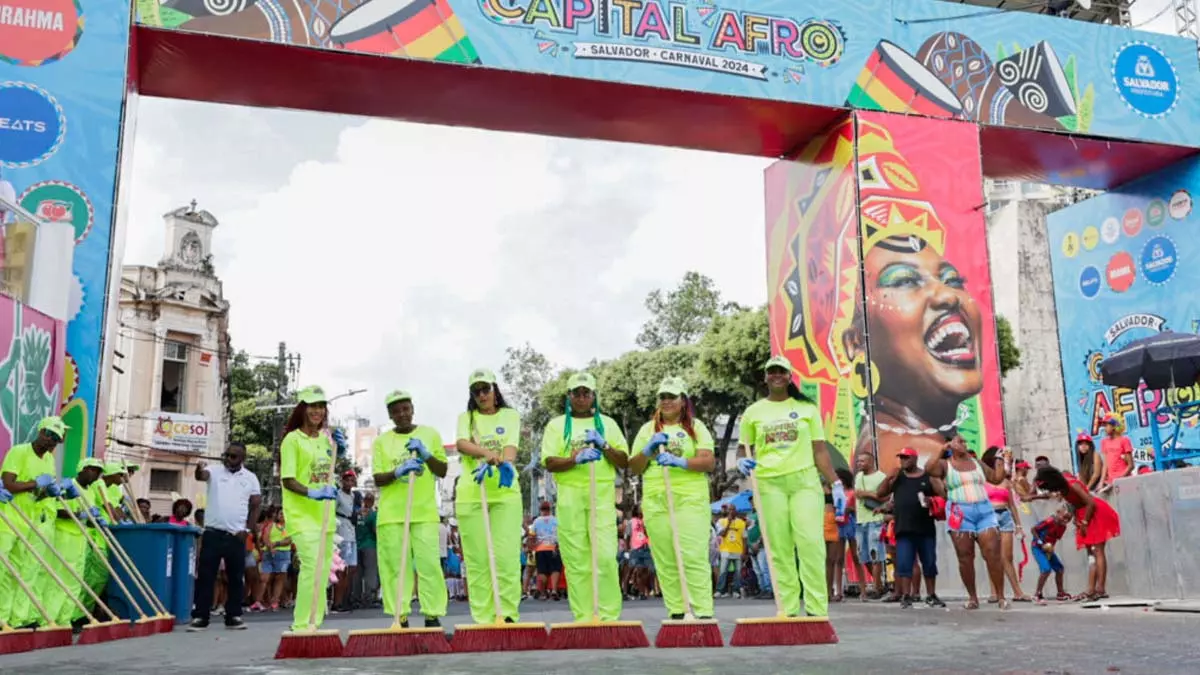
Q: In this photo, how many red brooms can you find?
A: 13